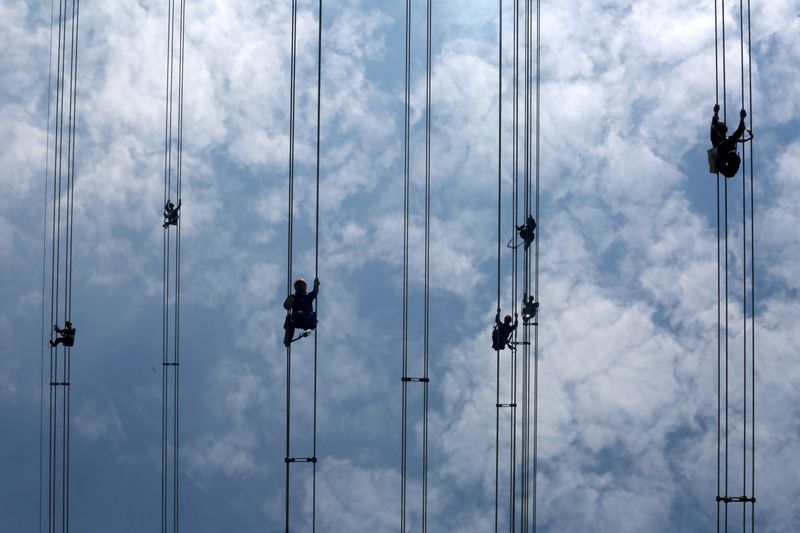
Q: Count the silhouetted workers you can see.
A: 7